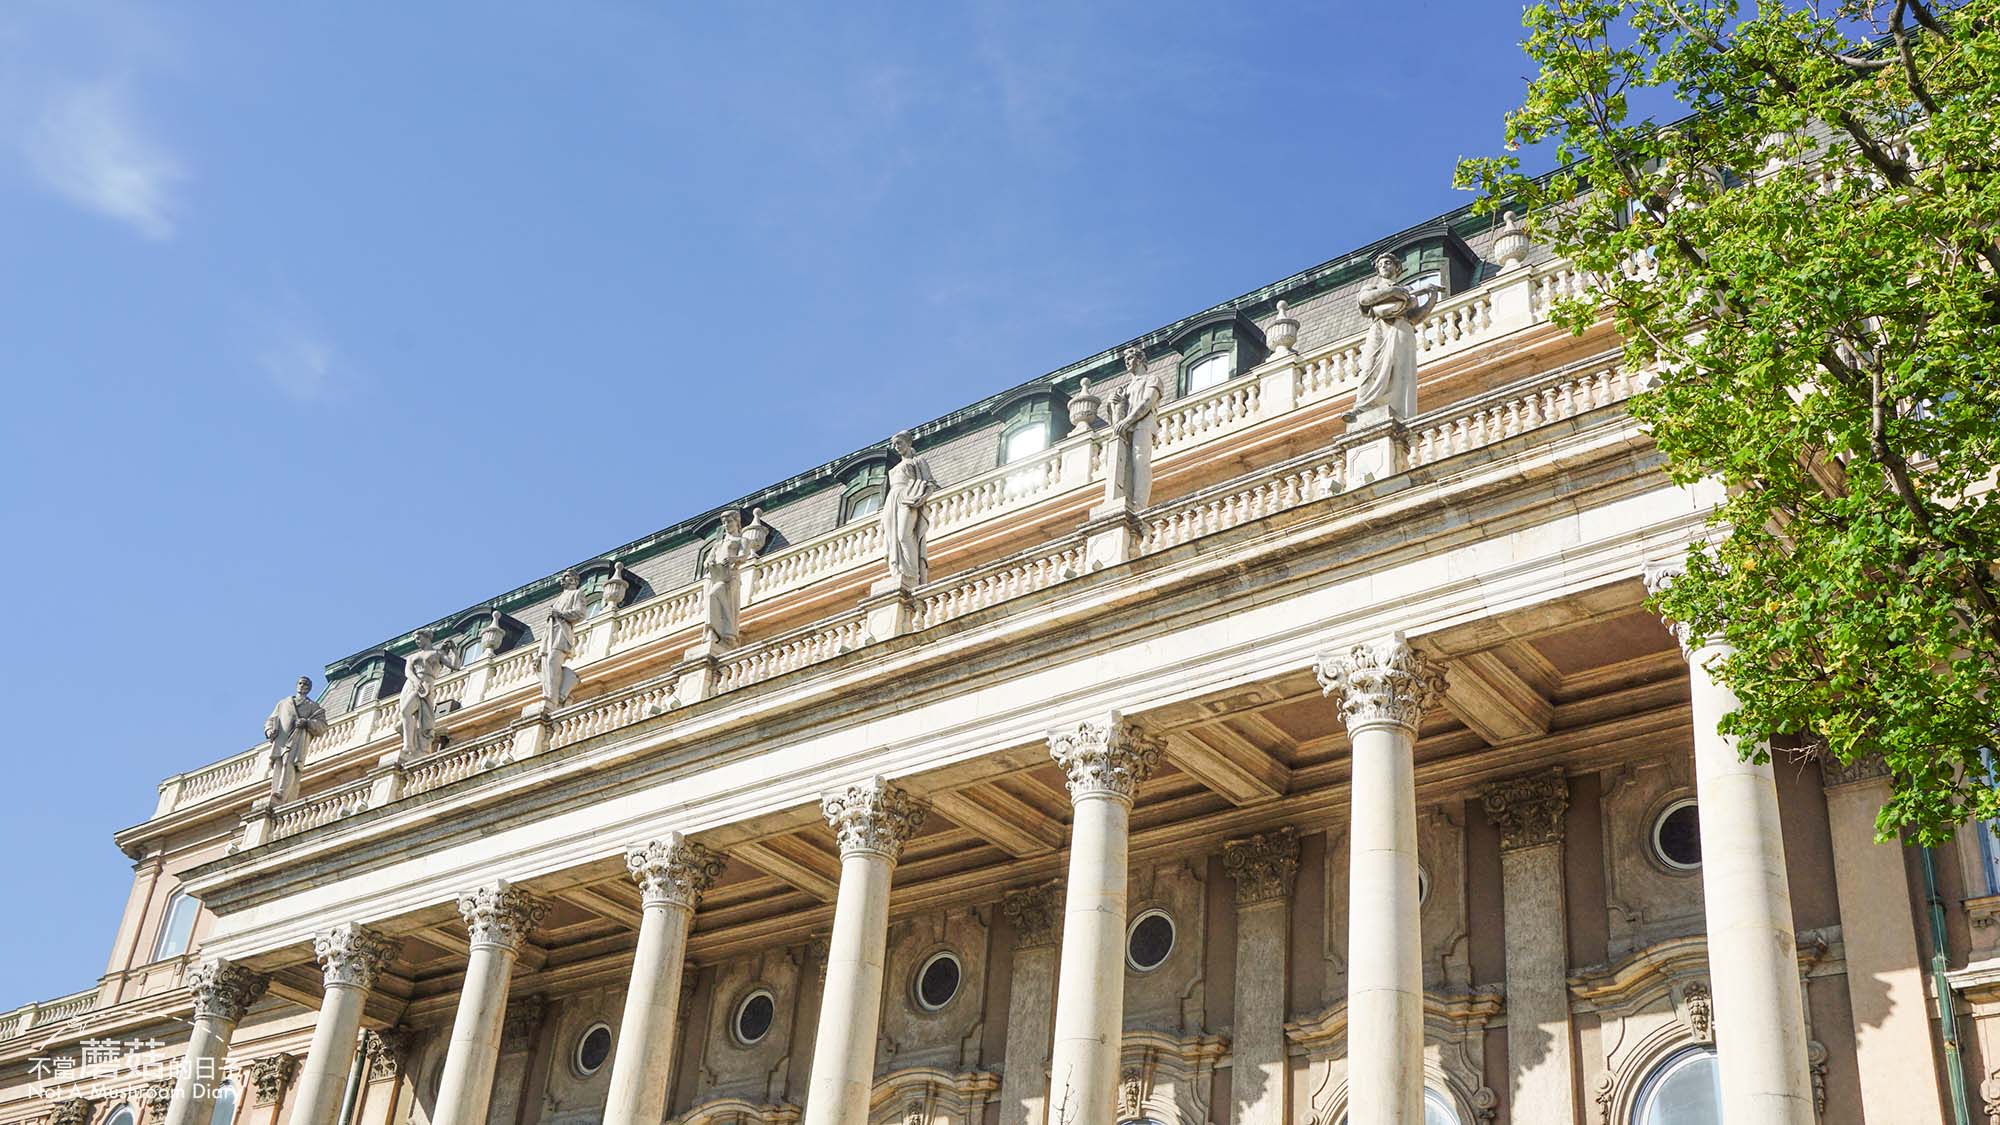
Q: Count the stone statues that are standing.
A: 7